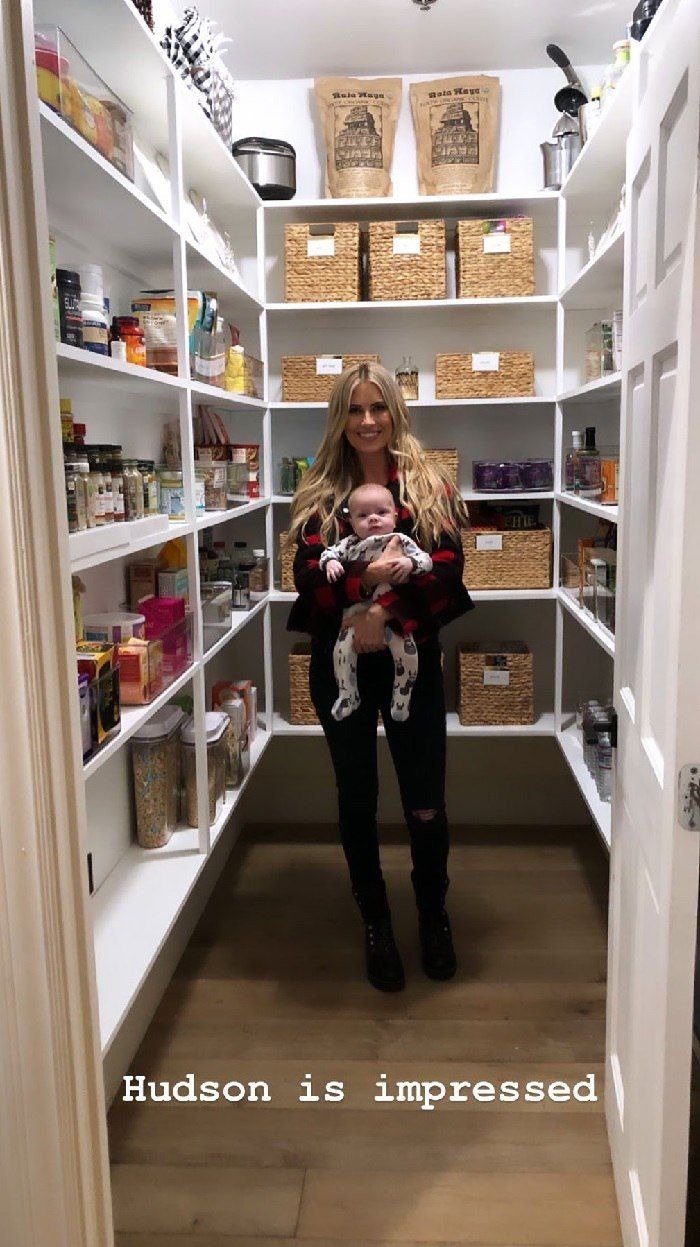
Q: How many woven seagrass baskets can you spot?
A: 10